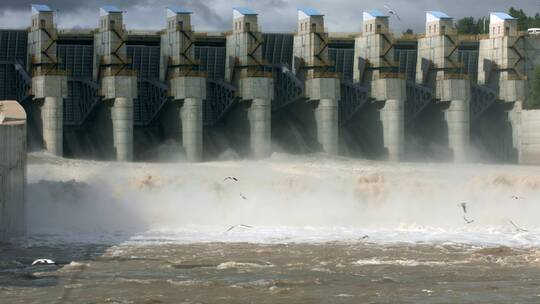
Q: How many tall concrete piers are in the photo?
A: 8